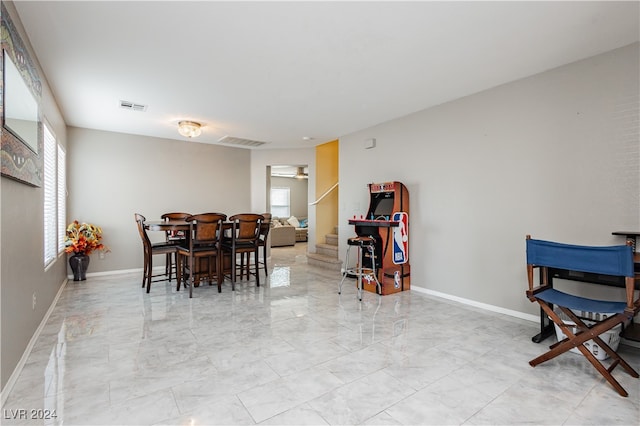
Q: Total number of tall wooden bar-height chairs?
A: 6